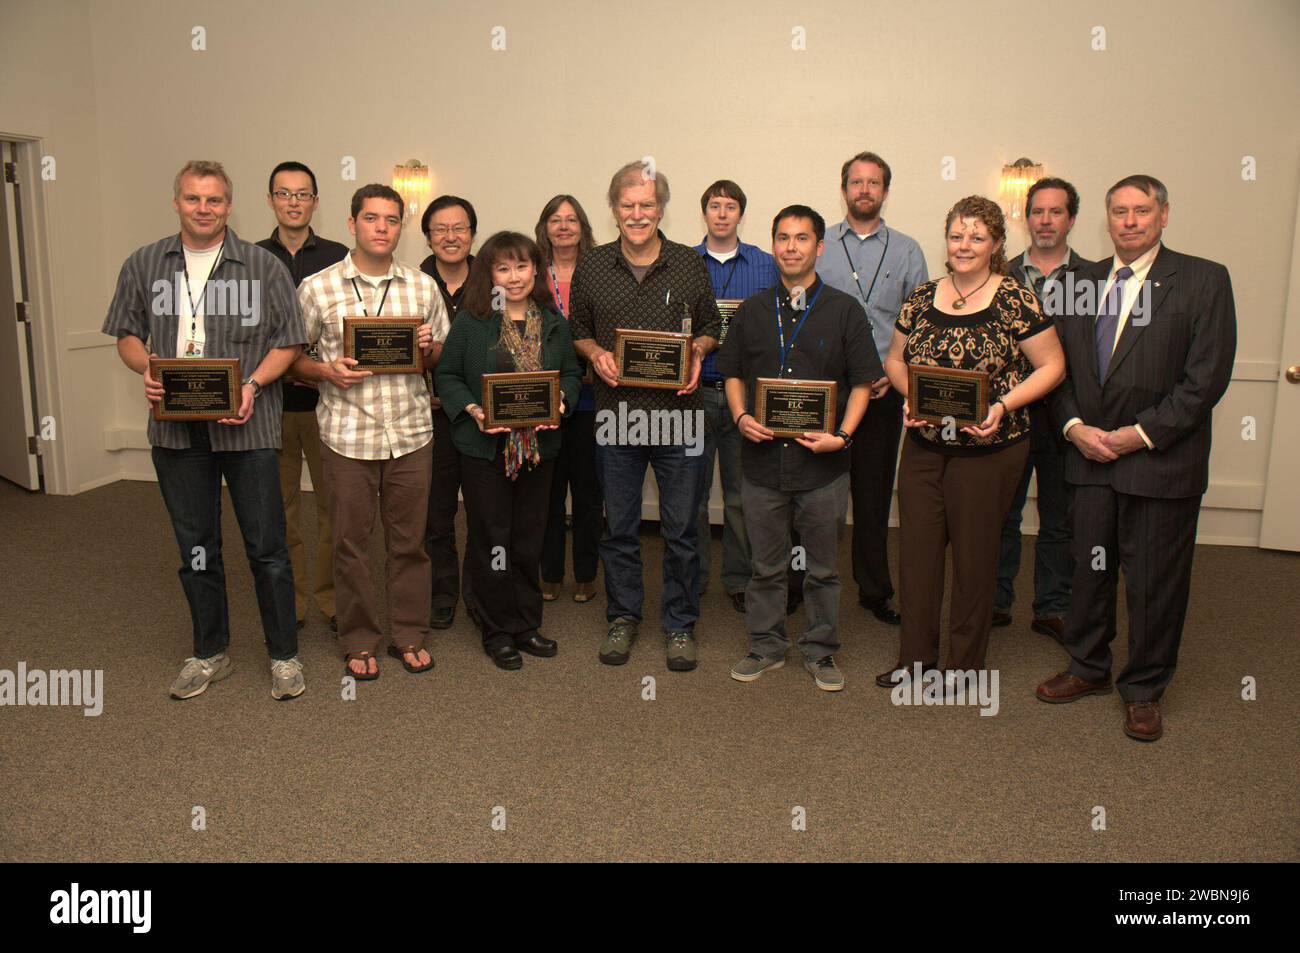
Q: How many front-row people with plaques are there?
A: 6